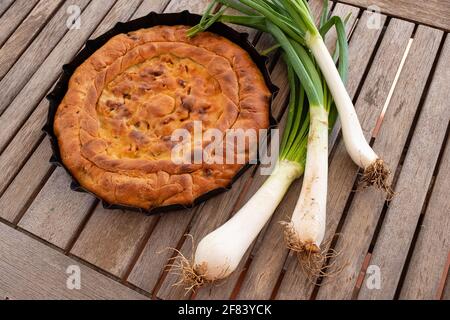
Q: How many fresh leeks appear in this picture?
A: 3